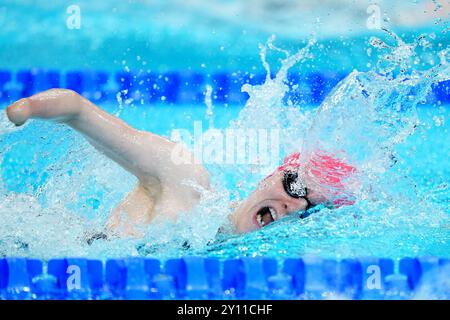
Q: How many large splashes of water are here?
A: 2